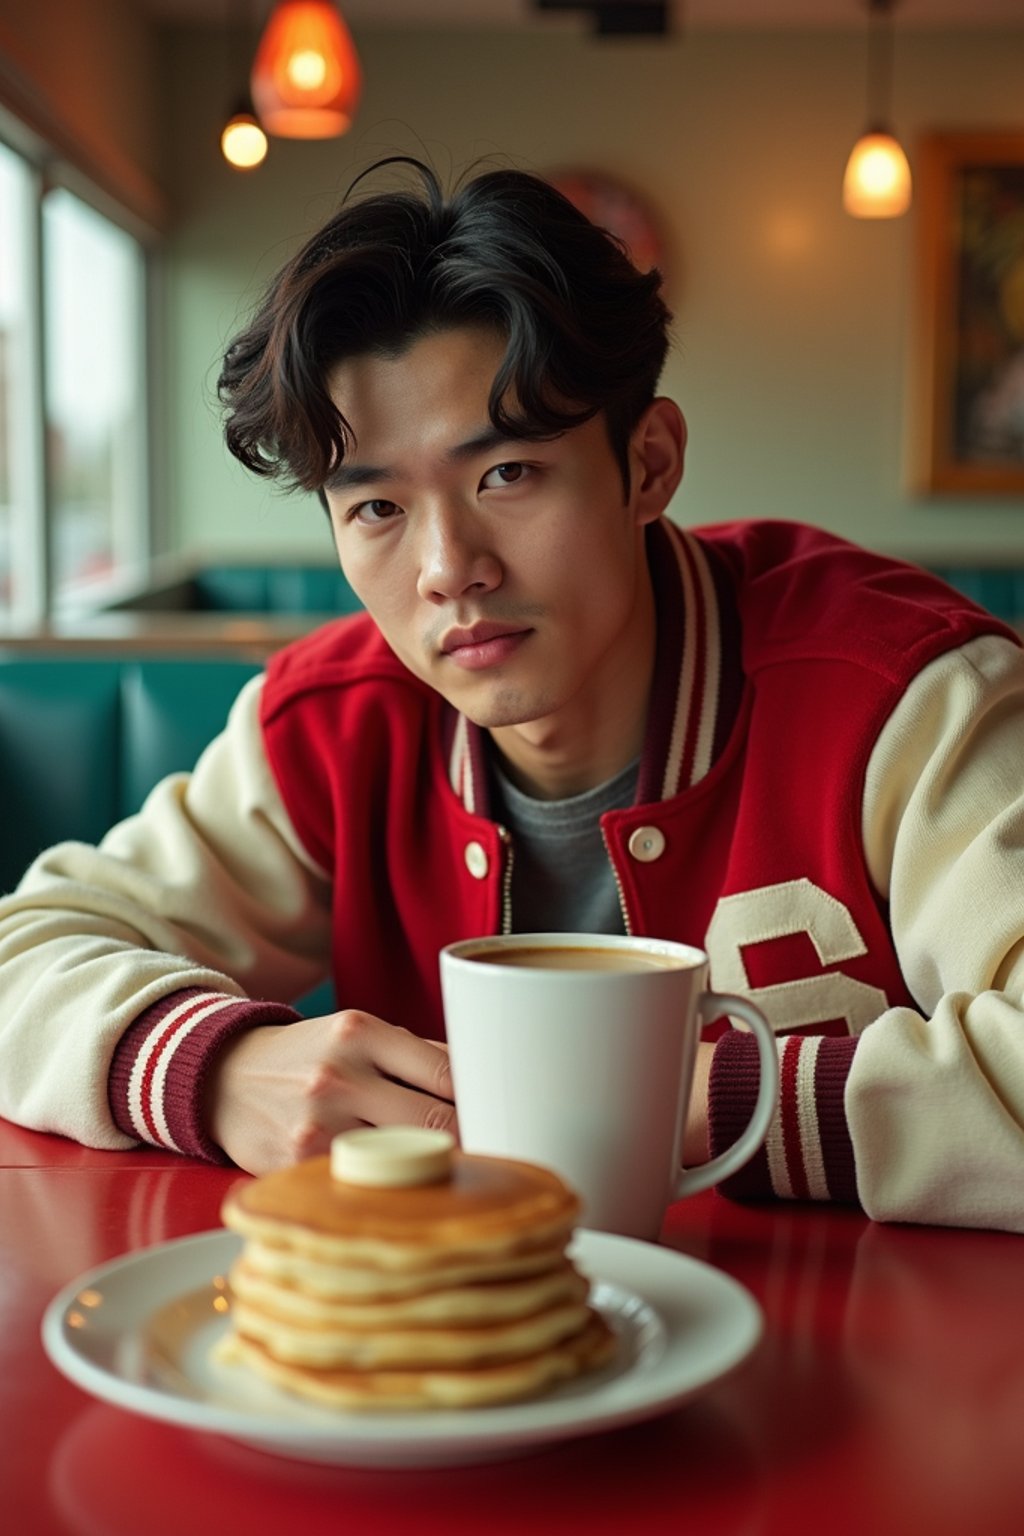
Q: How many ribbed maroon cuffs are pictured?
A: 2